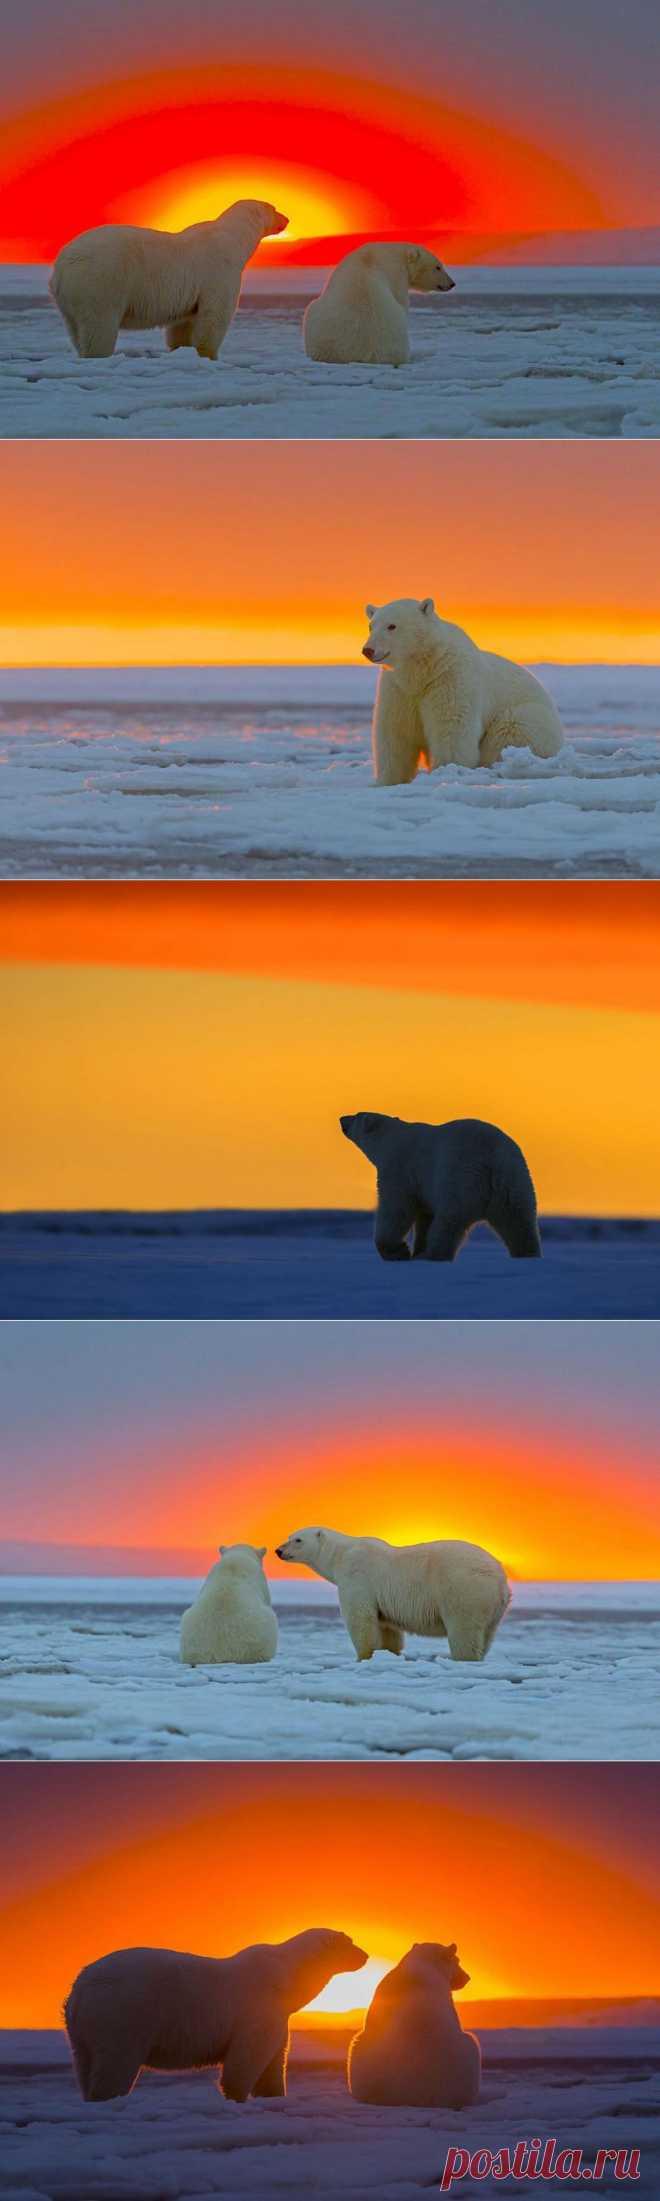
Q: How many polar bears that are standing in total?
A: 4